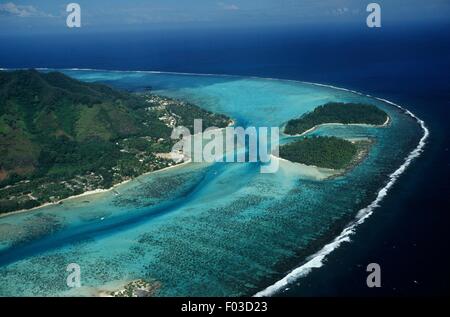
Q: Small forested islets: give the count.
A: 2